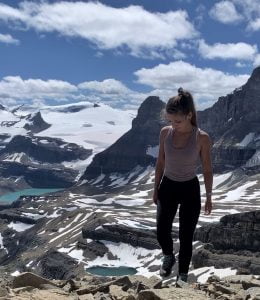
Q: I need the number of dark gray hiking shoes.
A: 2